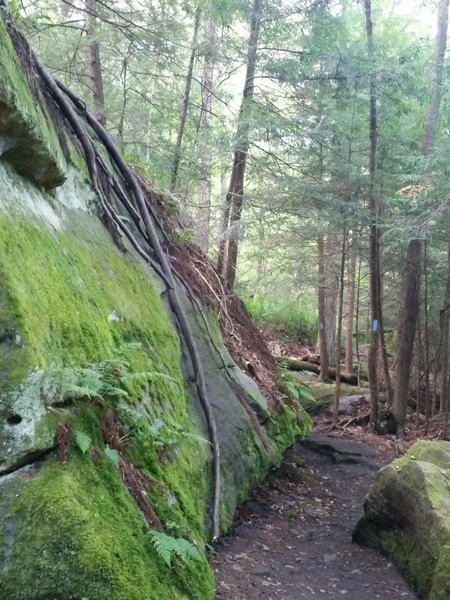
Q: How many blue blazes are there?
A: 2